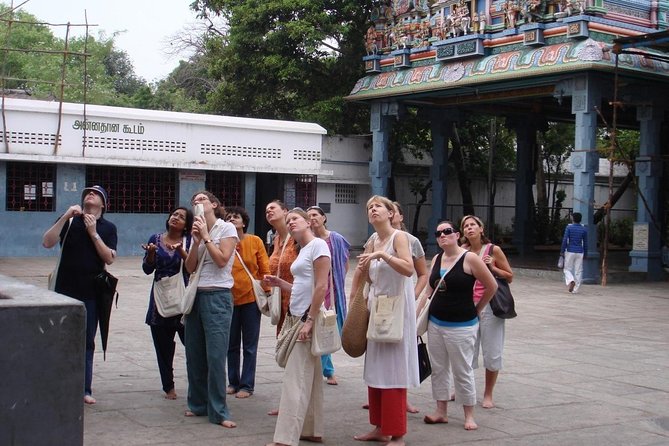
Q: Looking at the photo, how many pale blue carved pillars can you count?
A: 5